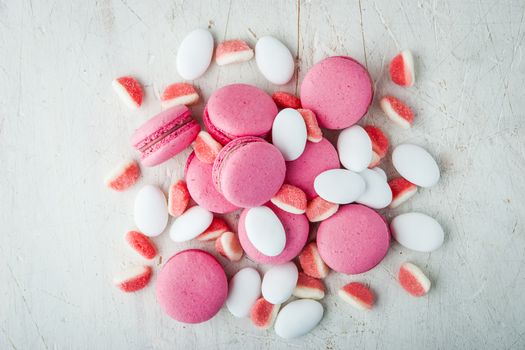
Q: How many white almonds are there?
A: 15